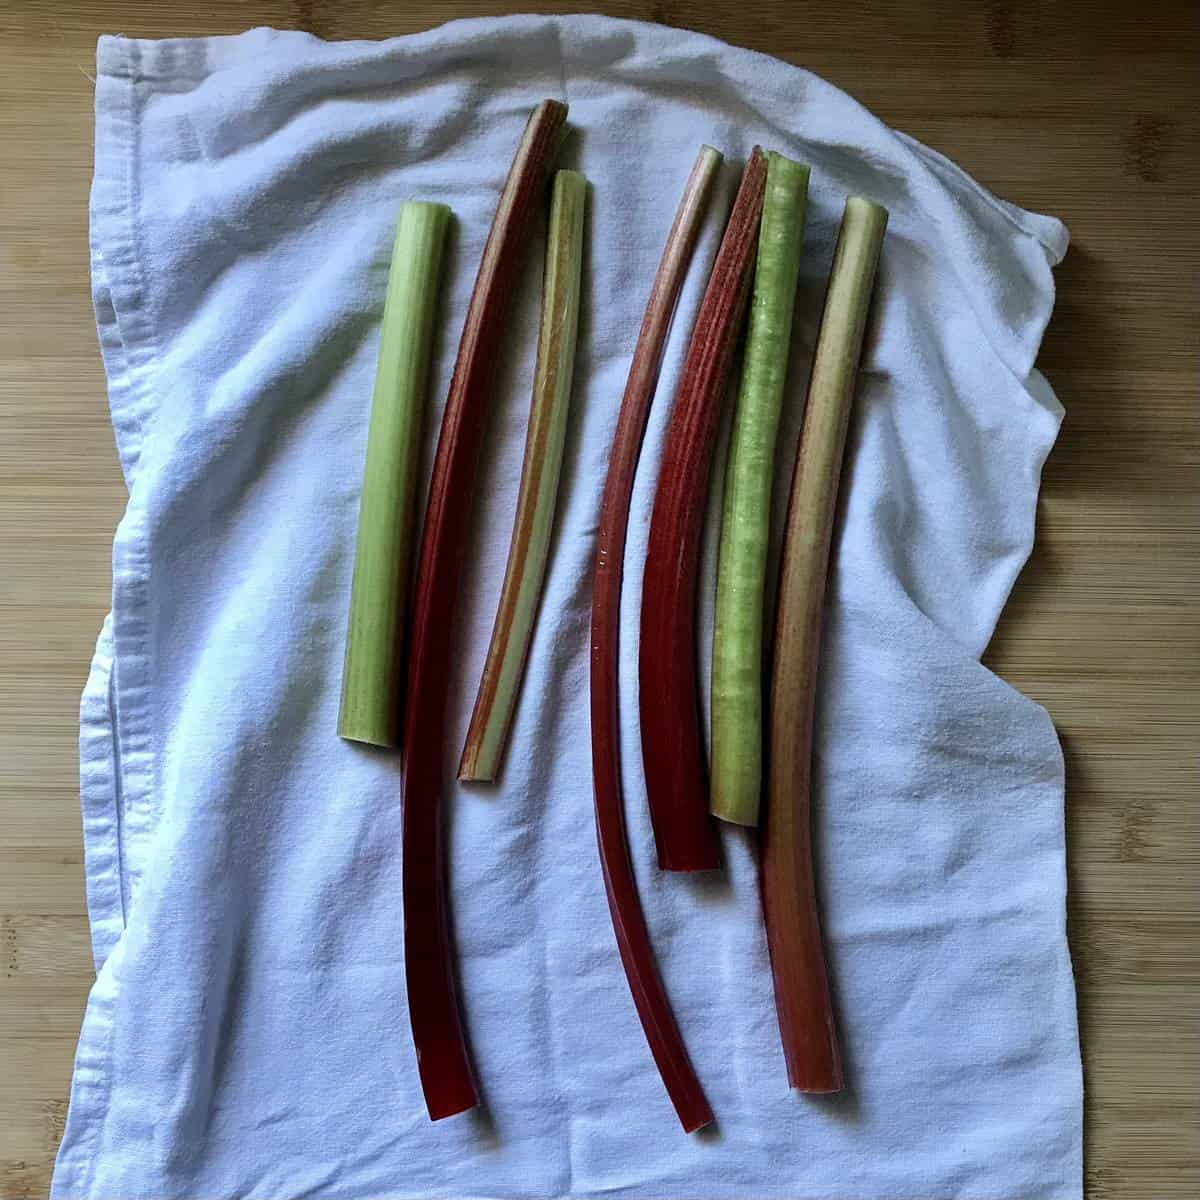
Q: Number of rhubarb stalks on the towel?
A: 7